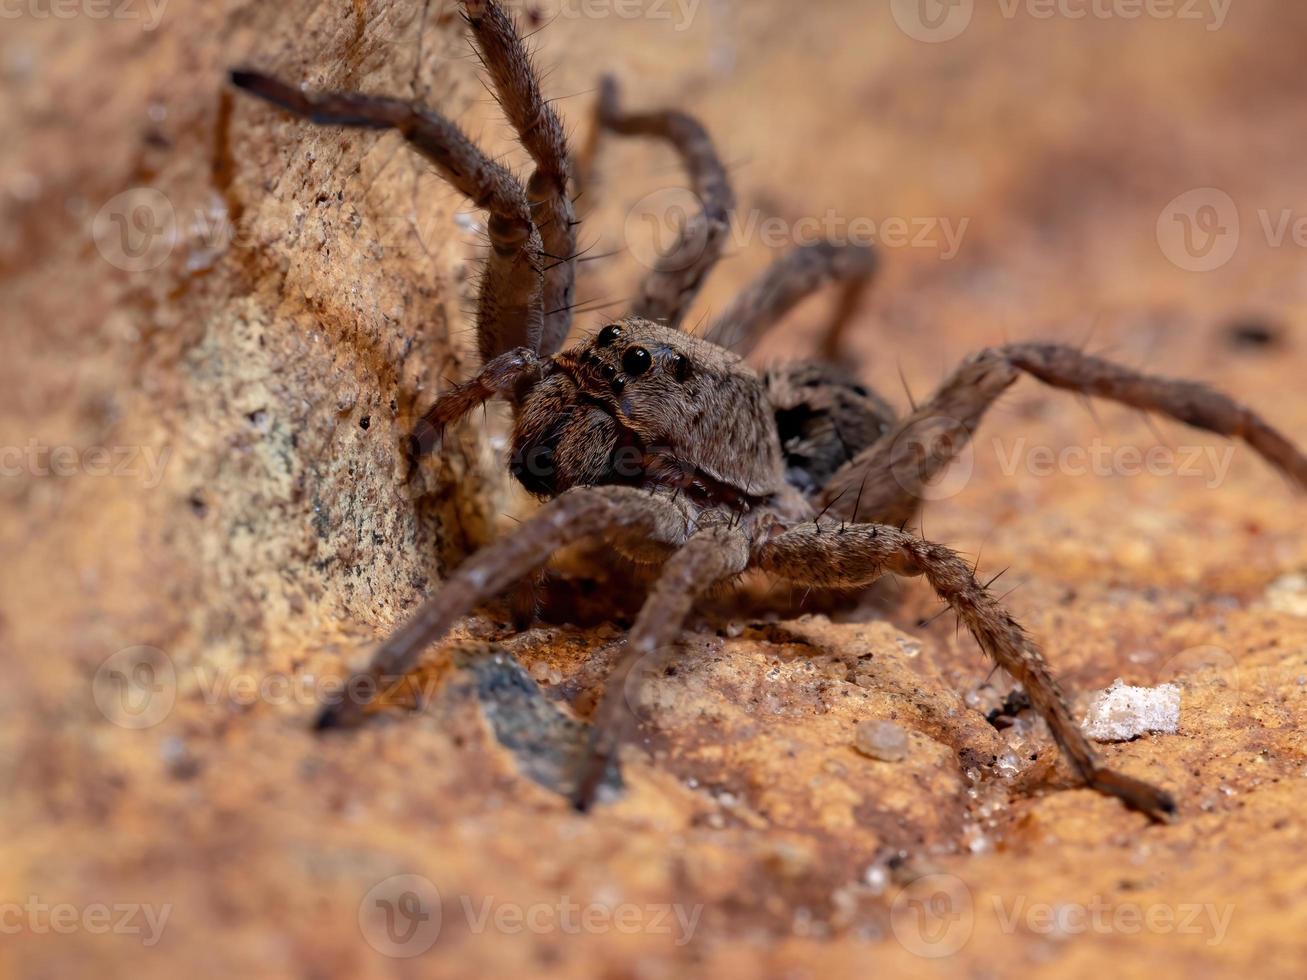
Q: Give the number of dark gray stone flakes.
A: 1